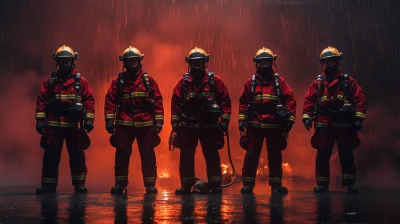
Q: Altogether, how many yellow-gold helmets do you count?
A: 5